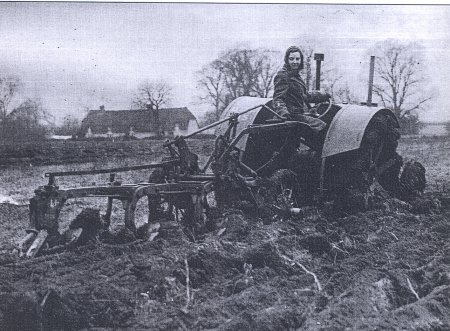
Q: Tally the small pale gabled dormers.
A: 4